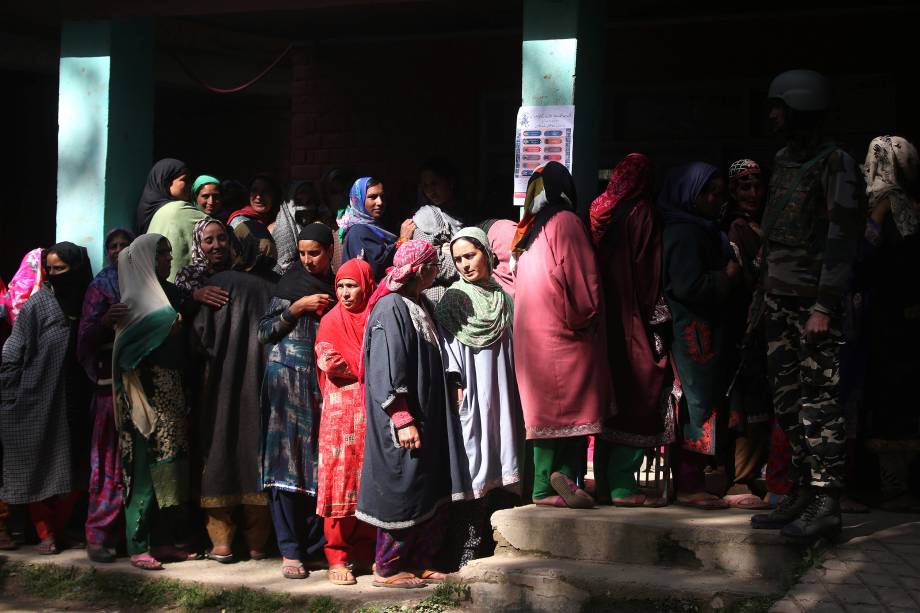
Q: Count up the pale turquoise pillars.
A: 2